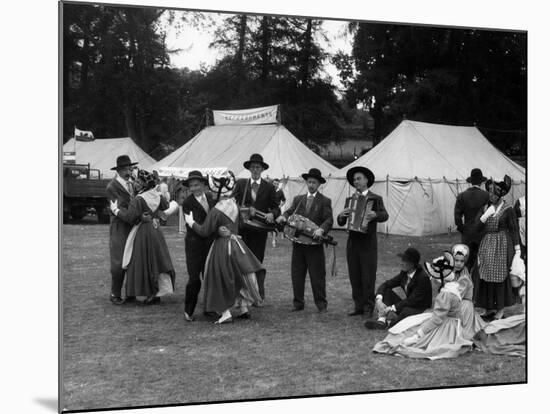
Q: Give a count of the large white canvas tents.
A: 3